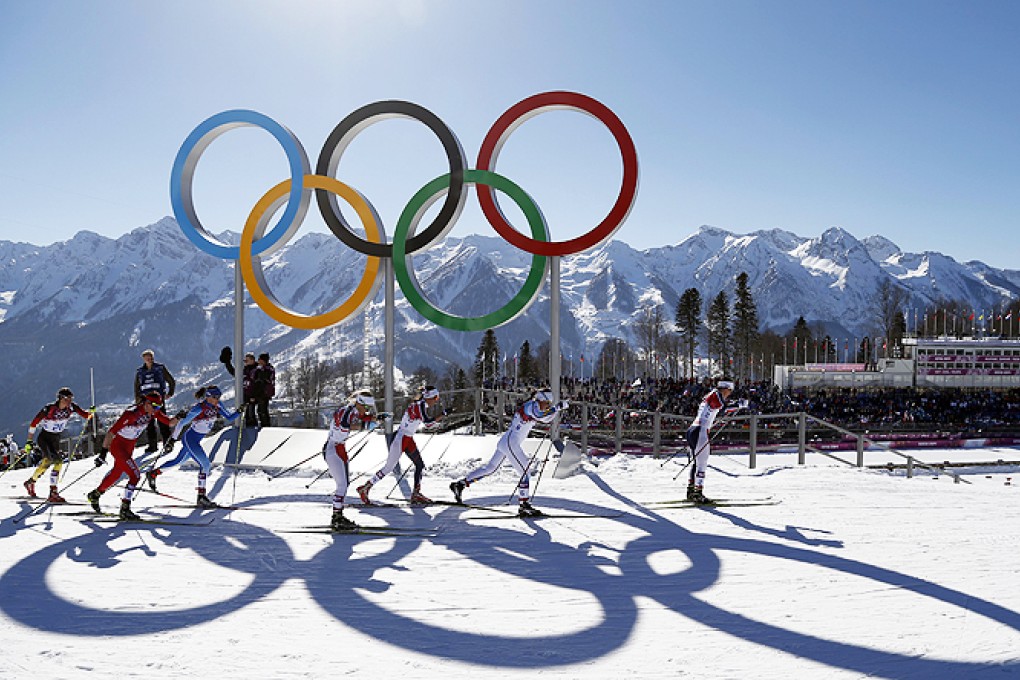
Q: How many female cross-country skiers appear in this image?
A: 7